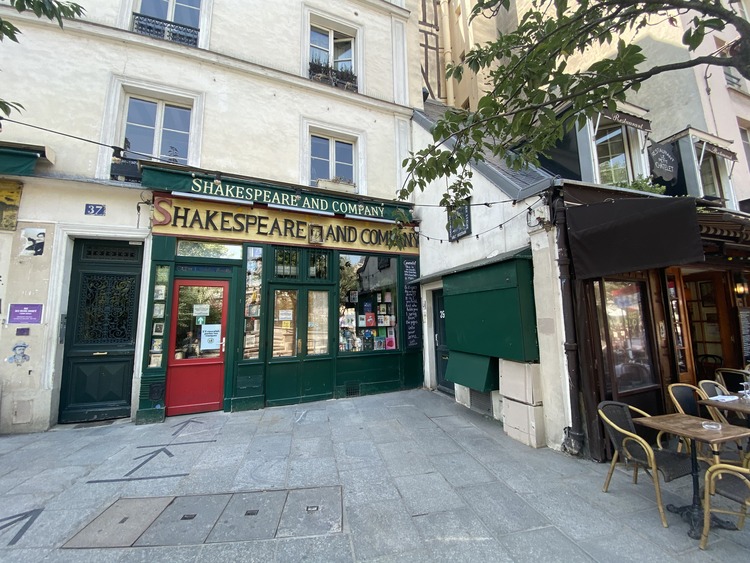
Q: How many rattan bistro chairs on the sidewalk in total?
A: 5